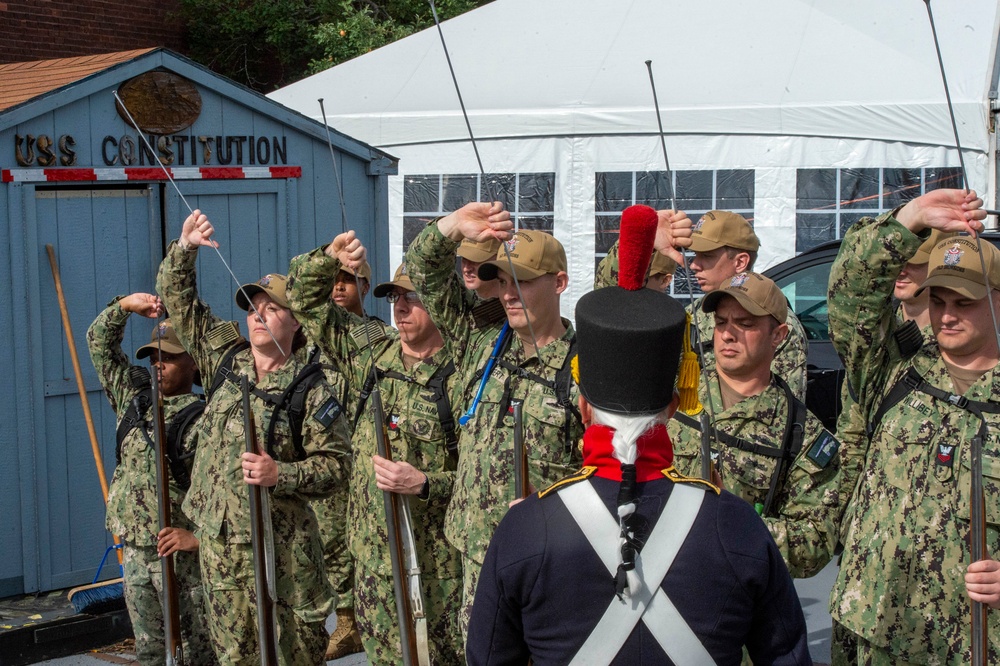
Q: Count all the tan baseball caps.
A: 11